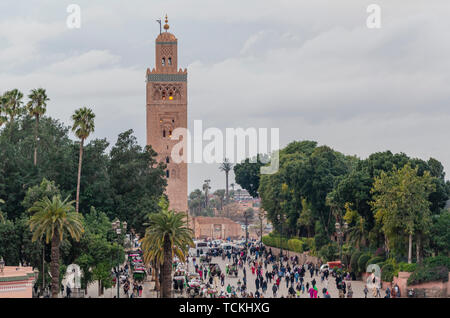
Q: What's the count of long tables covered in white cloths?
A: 0